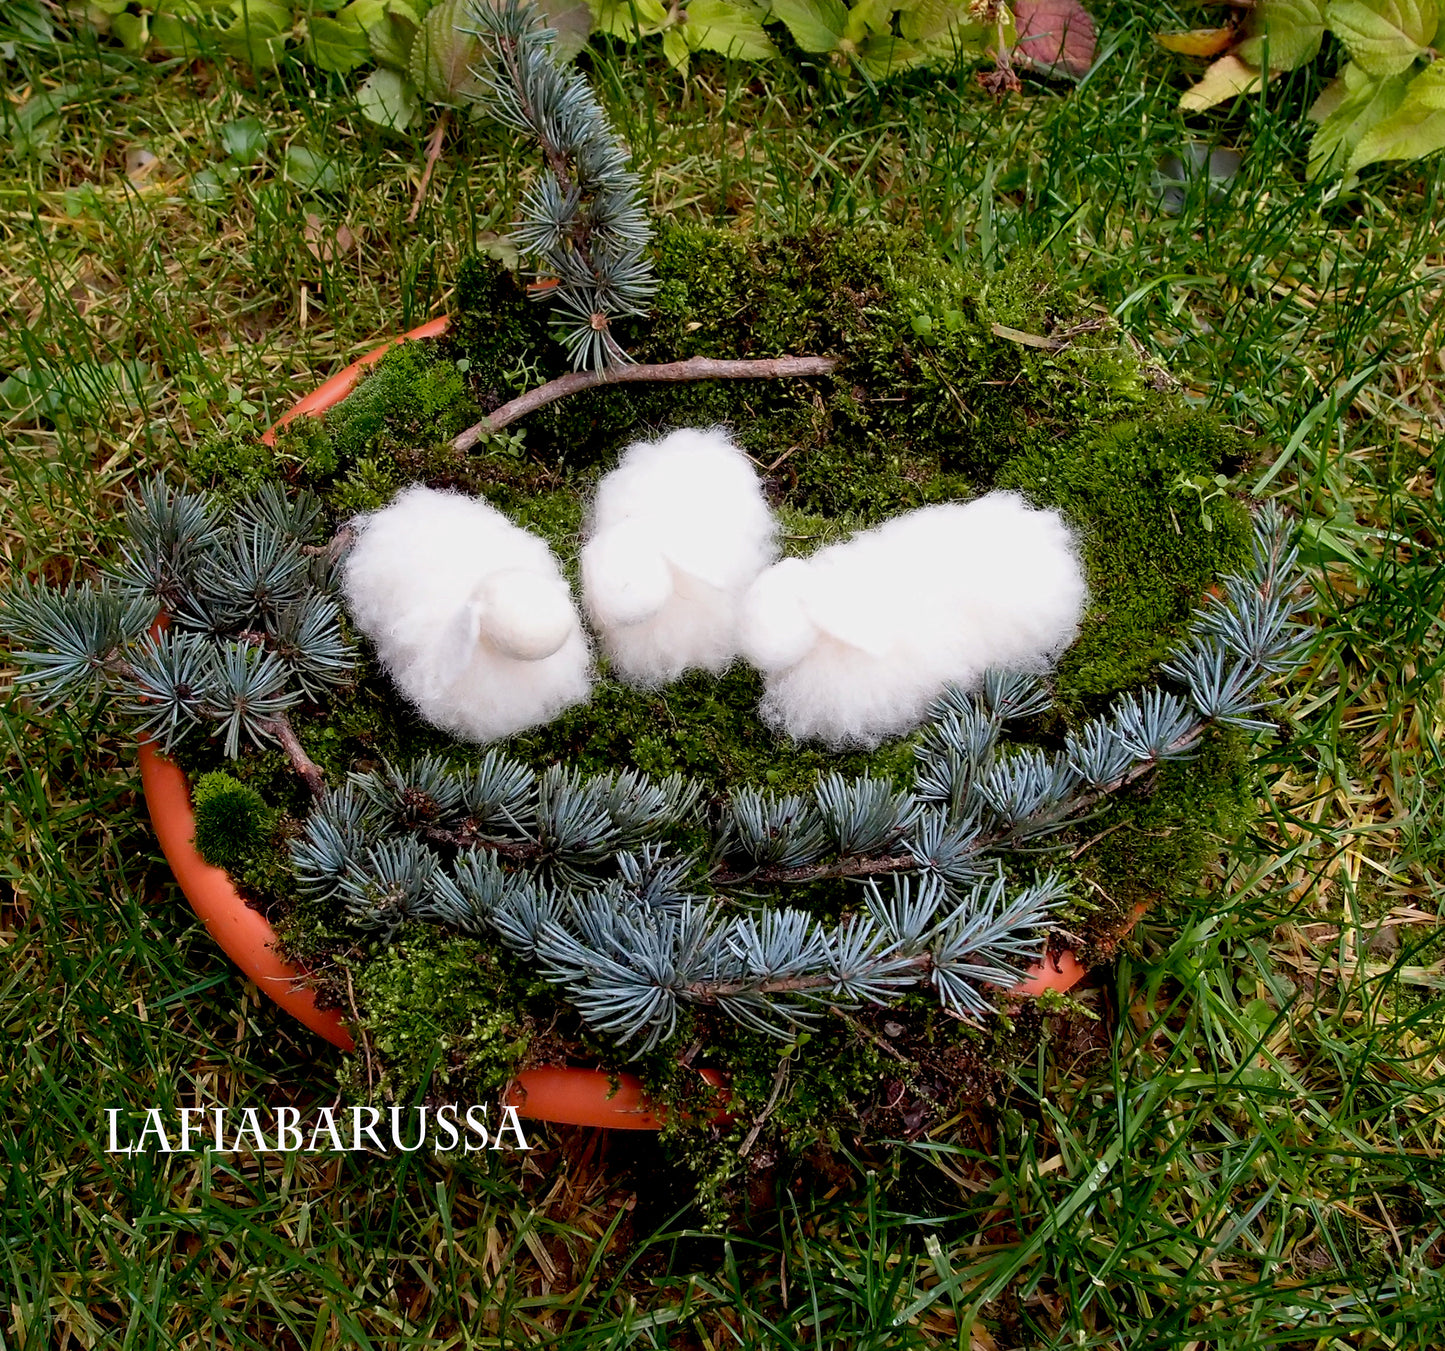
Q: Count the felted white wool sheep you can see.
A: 3